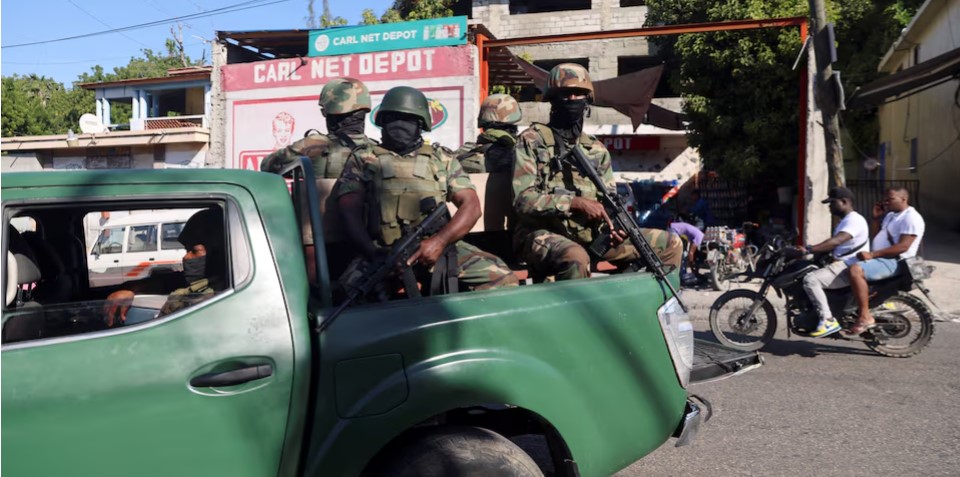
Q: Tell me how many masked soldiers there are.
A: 5